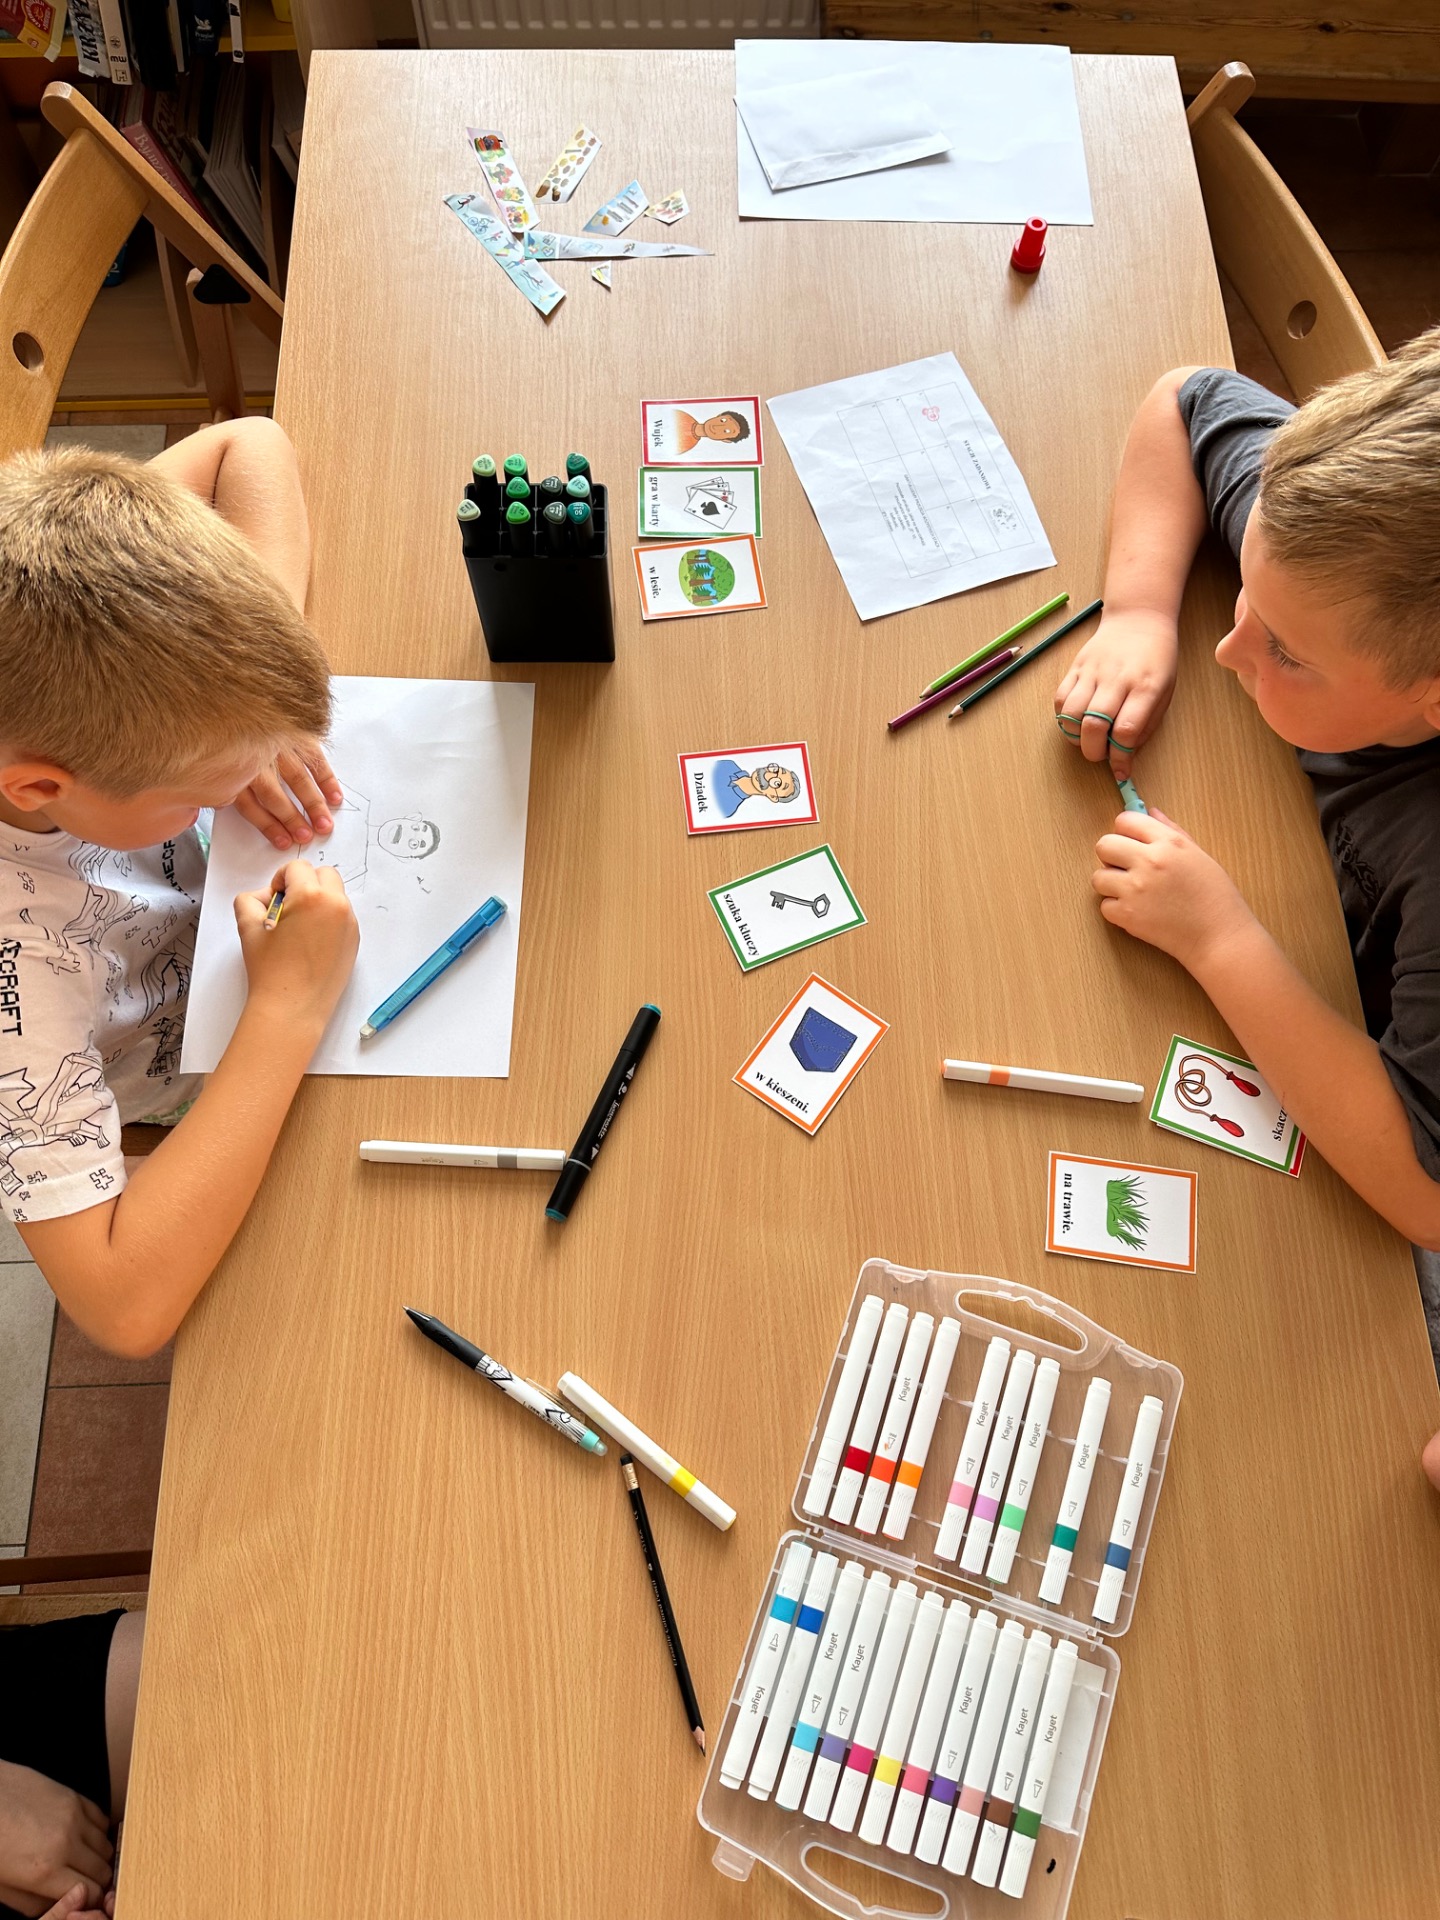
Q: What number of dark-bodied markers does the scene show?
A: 11